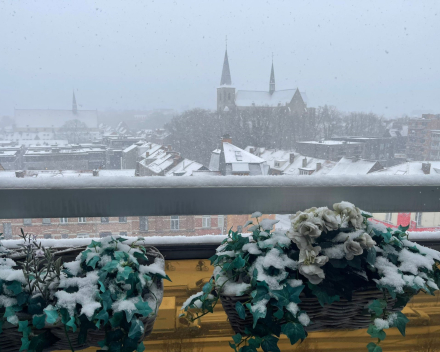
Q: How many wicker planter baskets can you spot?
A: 2